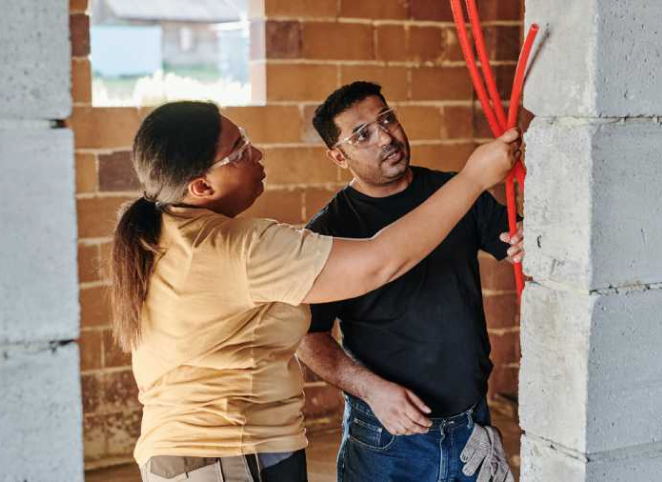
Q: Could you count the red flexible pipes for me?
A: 3